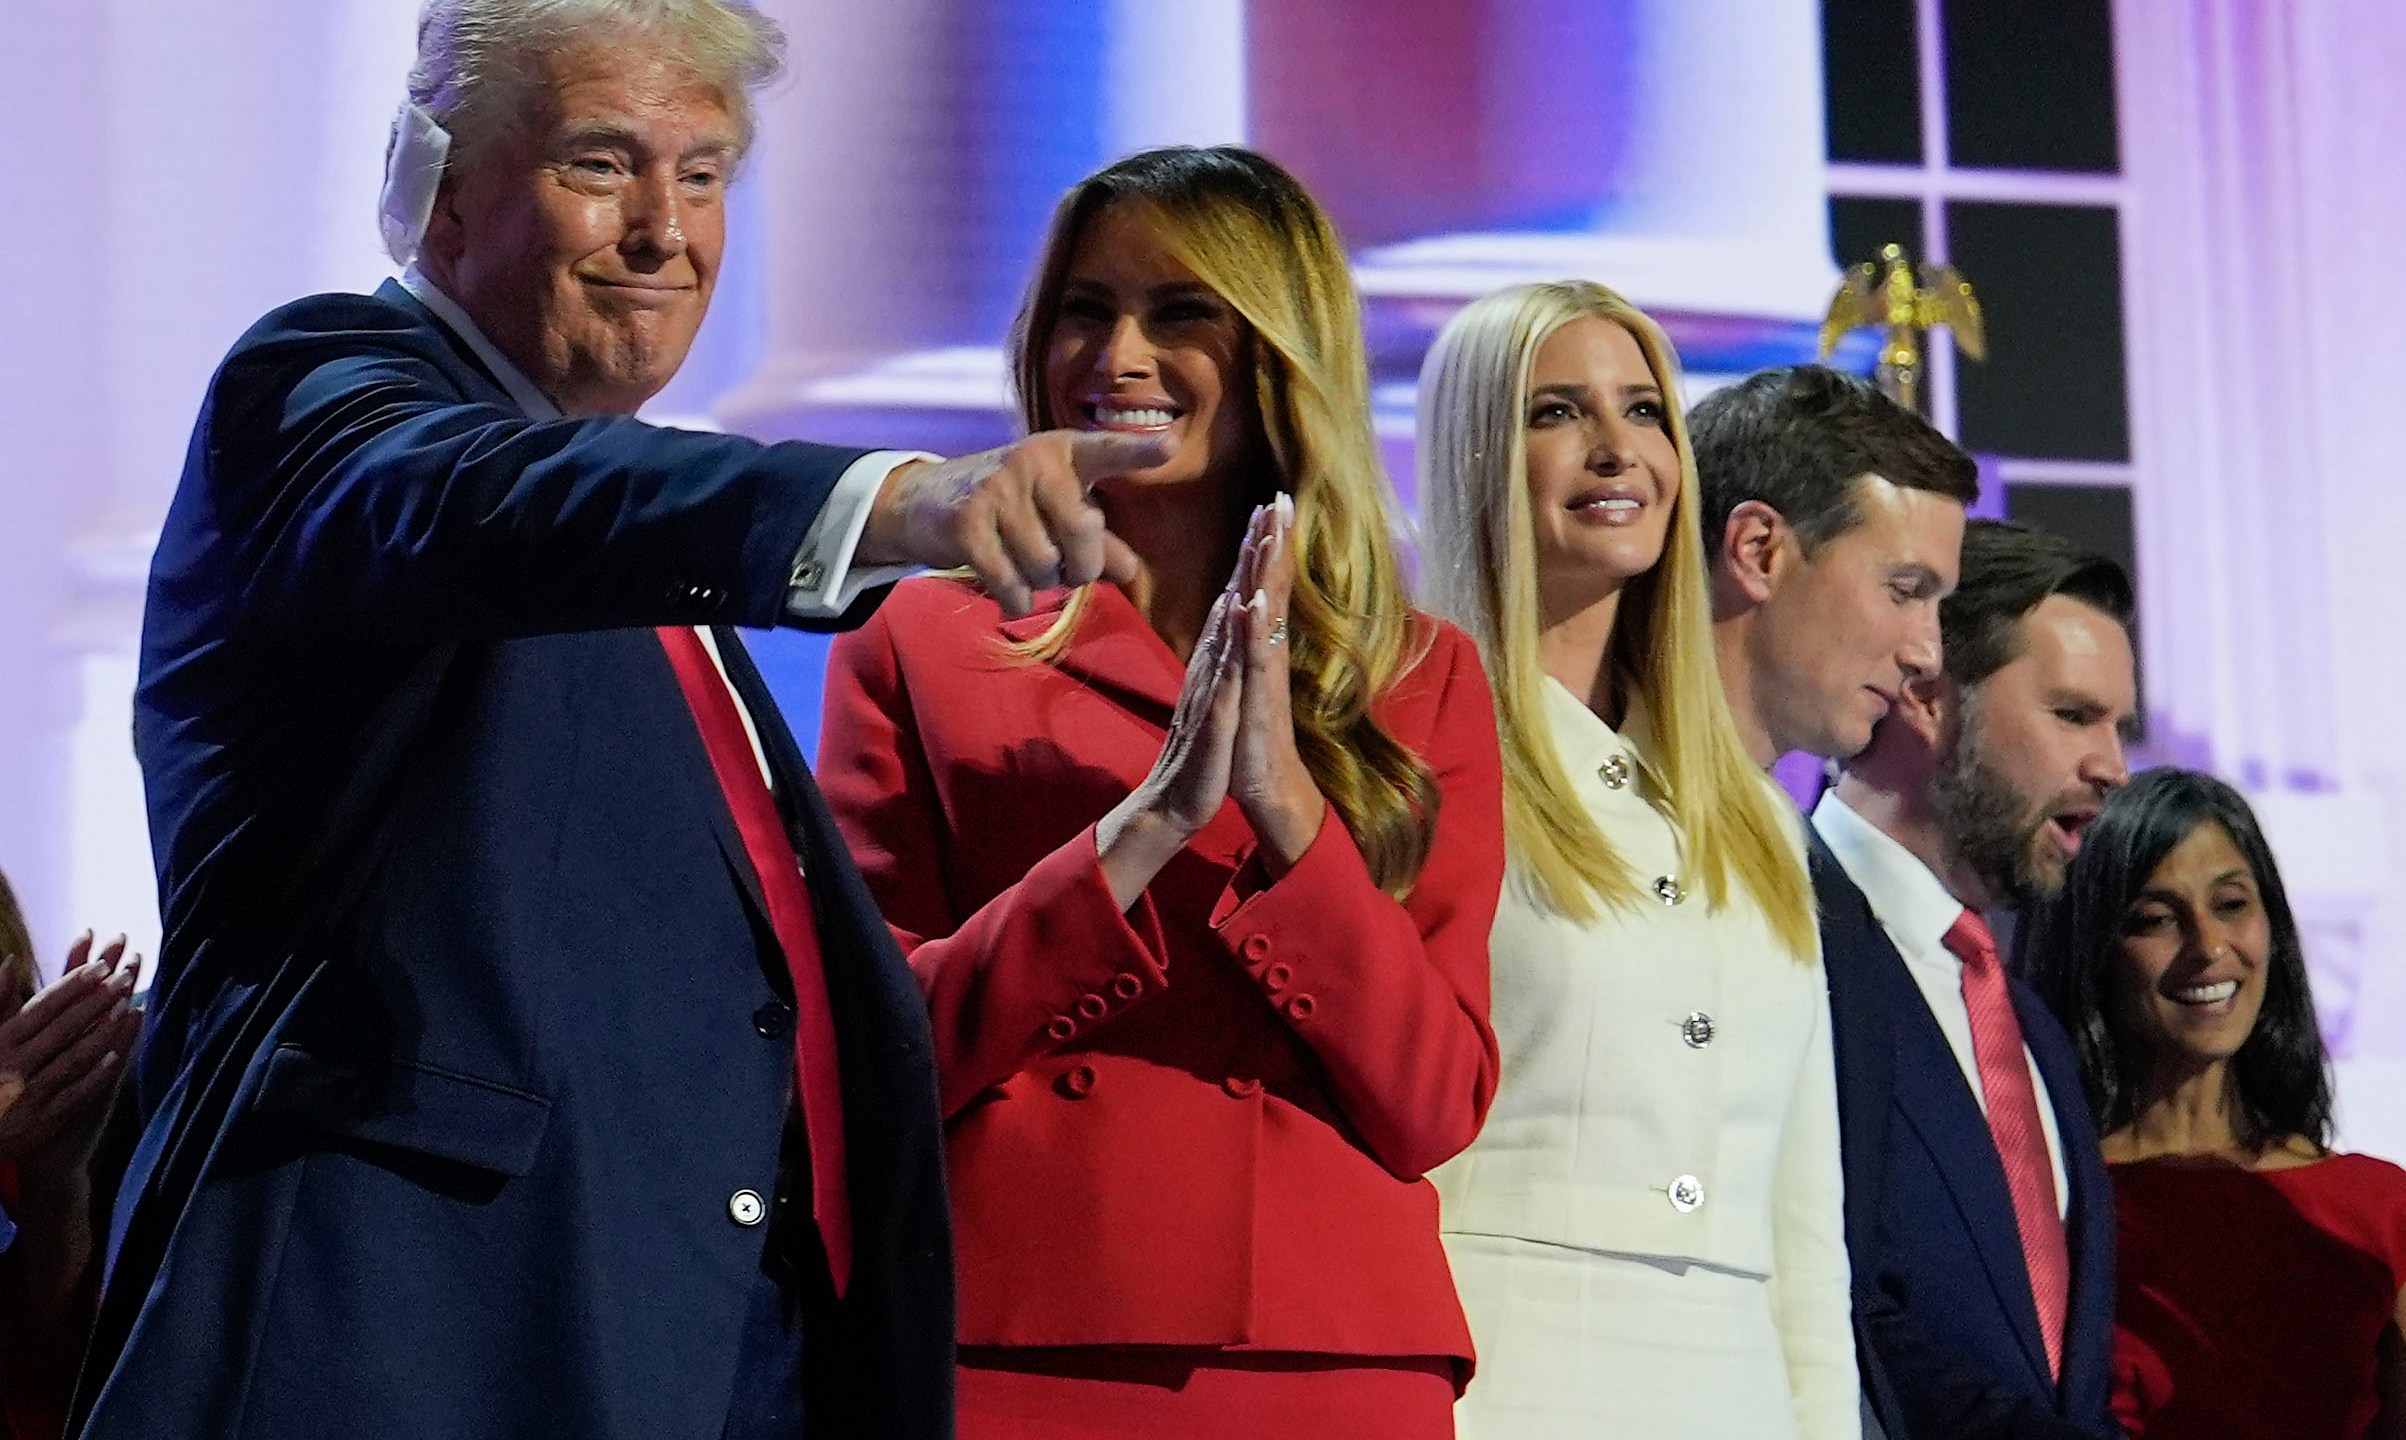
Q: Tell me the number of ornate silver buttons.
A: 4